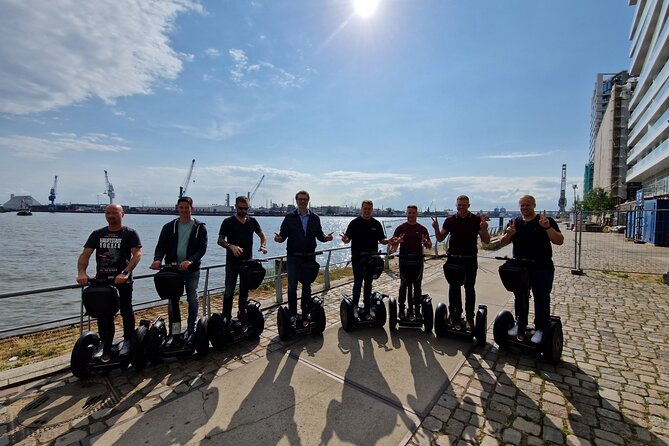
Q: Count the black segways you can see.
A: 8